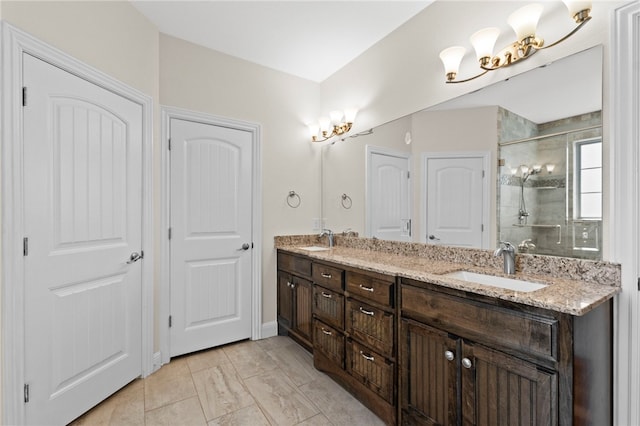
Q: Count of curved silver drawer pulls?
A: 6